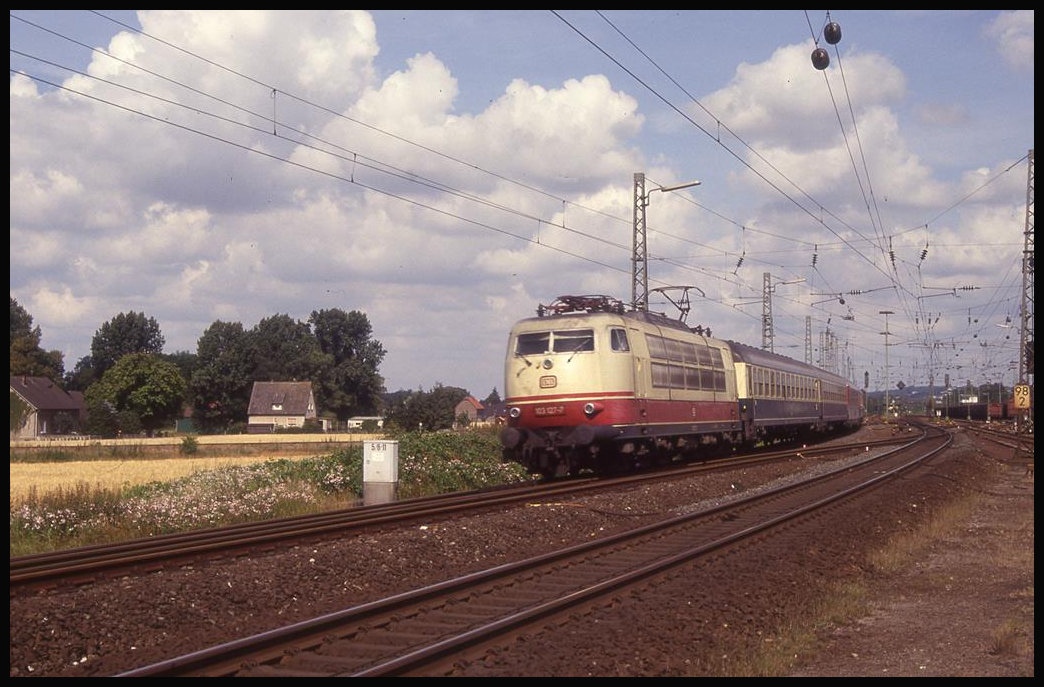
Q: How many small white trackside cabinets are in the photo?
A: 1